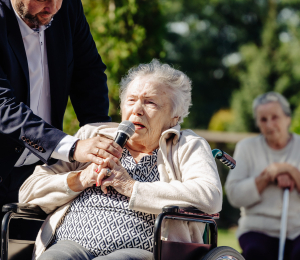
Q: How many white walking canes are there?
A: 1